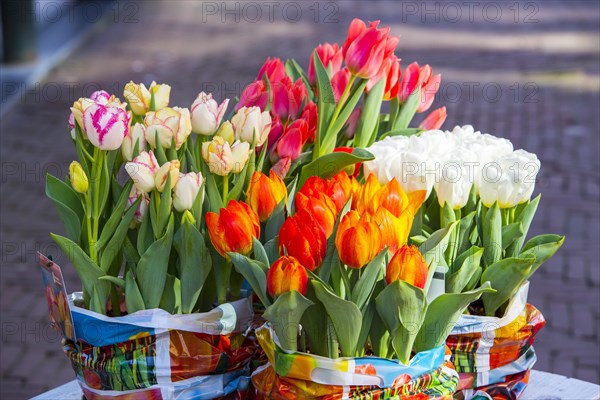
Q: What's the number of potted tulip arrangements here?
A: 4